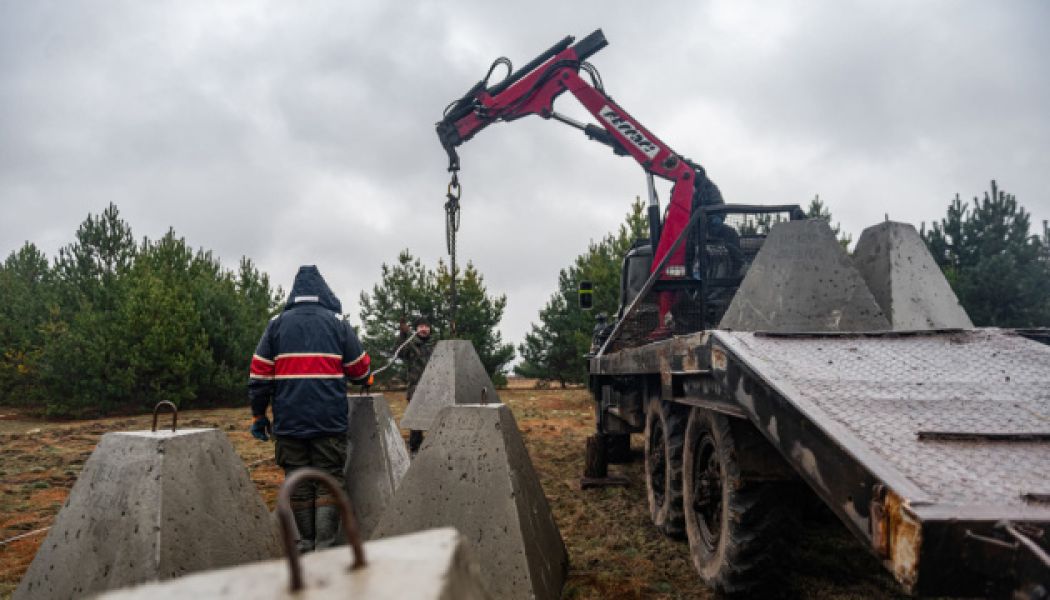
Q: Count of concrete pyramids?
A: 7